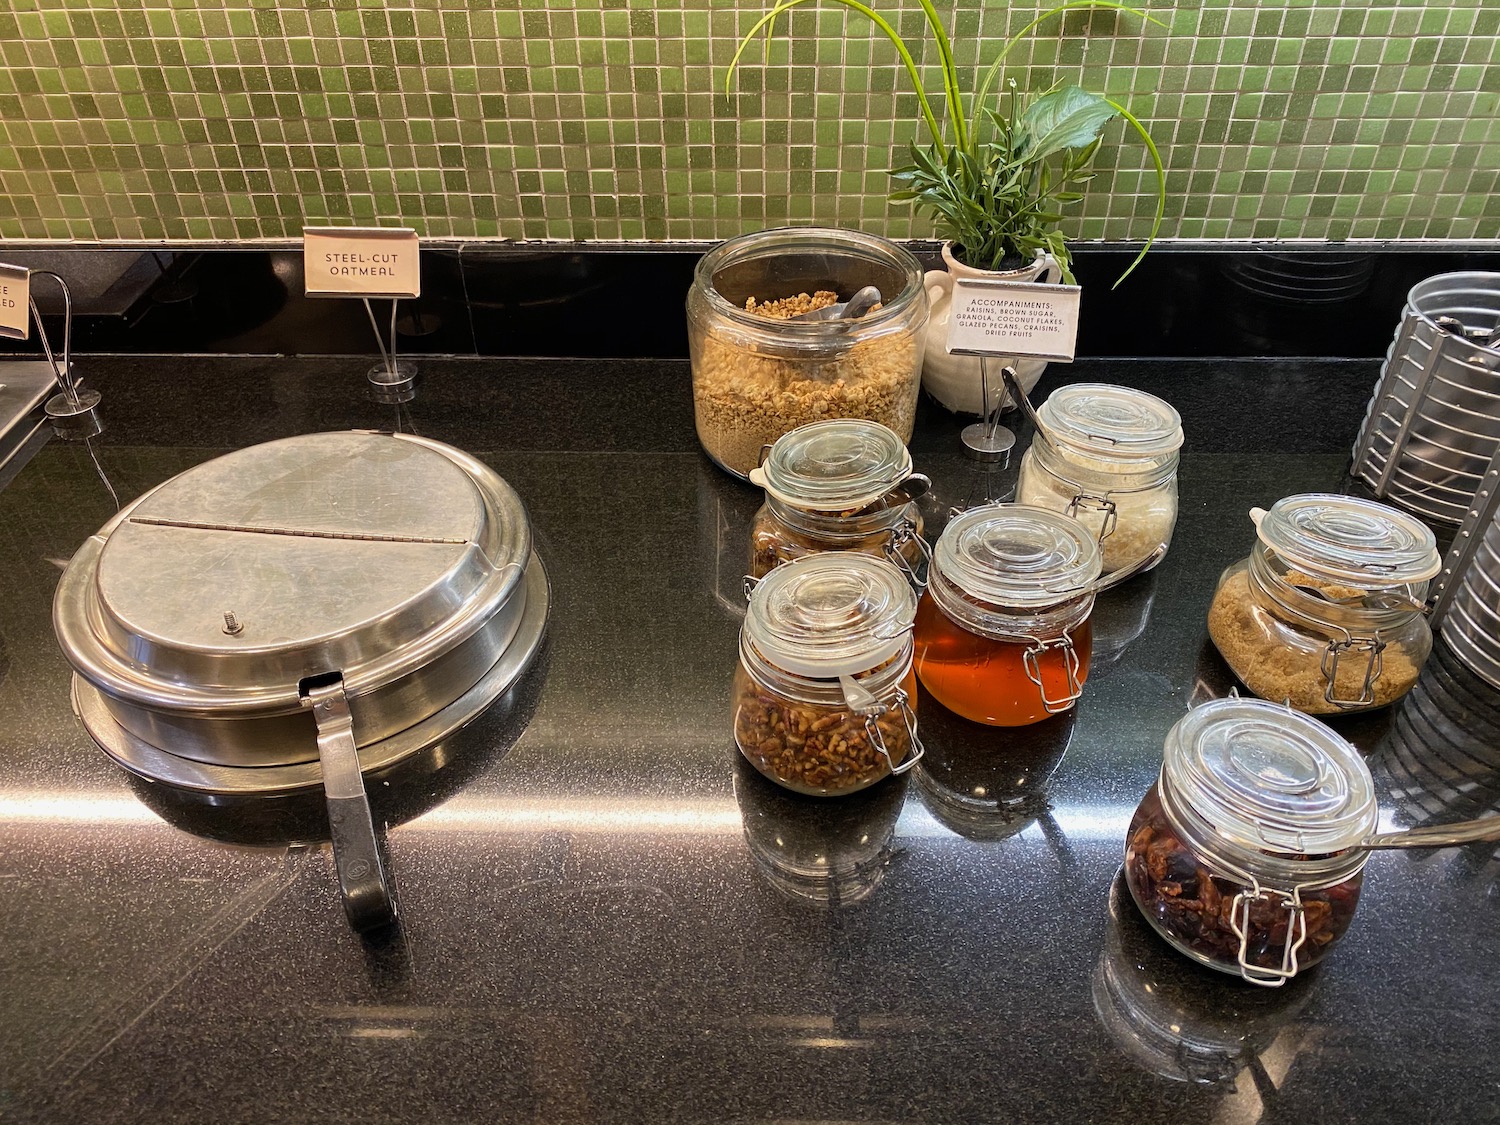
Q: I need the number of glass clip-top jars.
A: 6